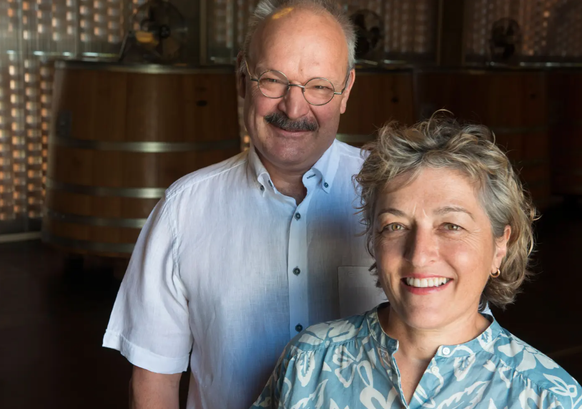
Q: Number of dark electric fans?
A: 3